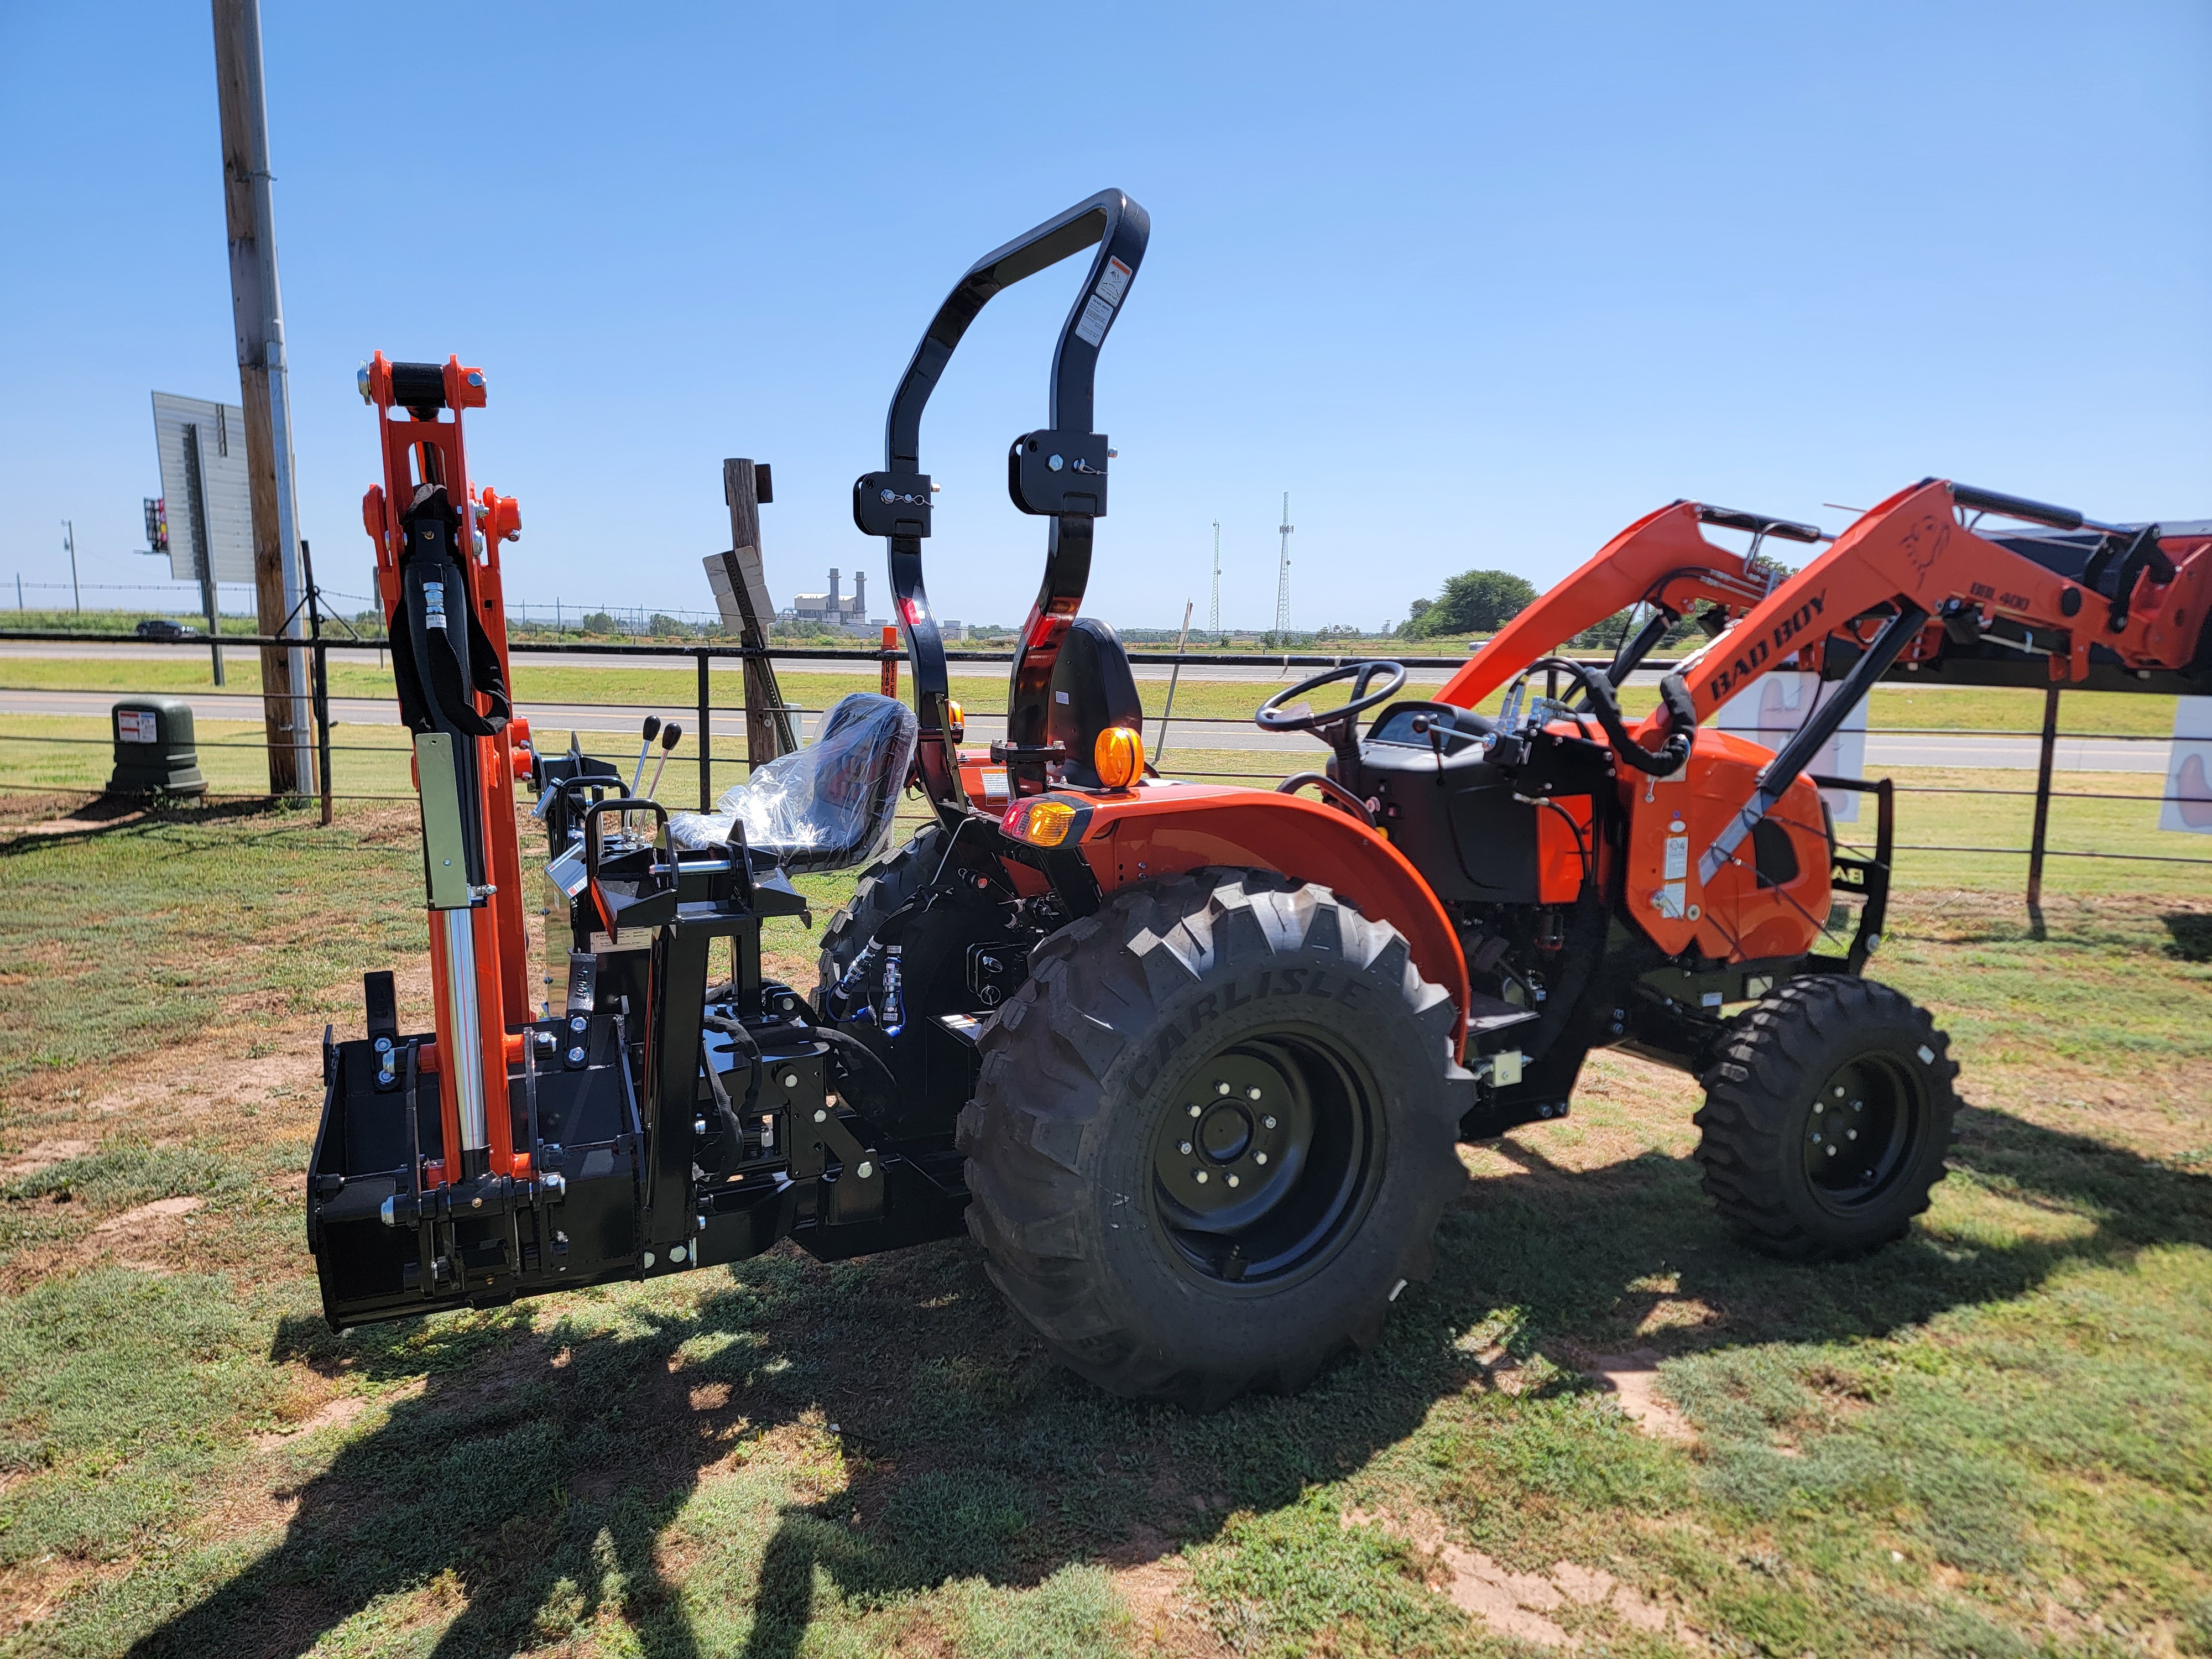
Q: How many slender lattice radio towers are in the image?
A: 2